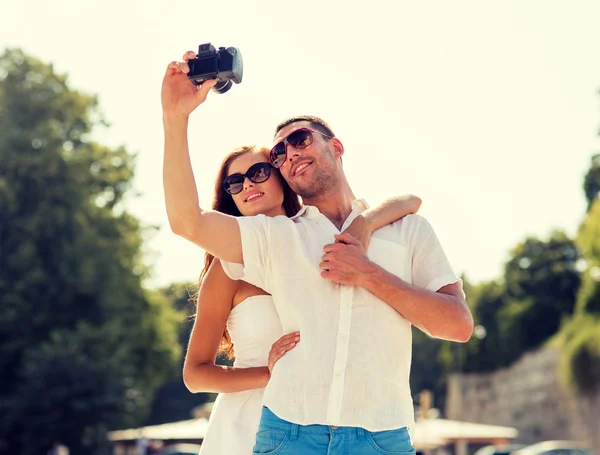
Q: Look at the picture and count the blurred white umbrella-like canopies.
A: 2